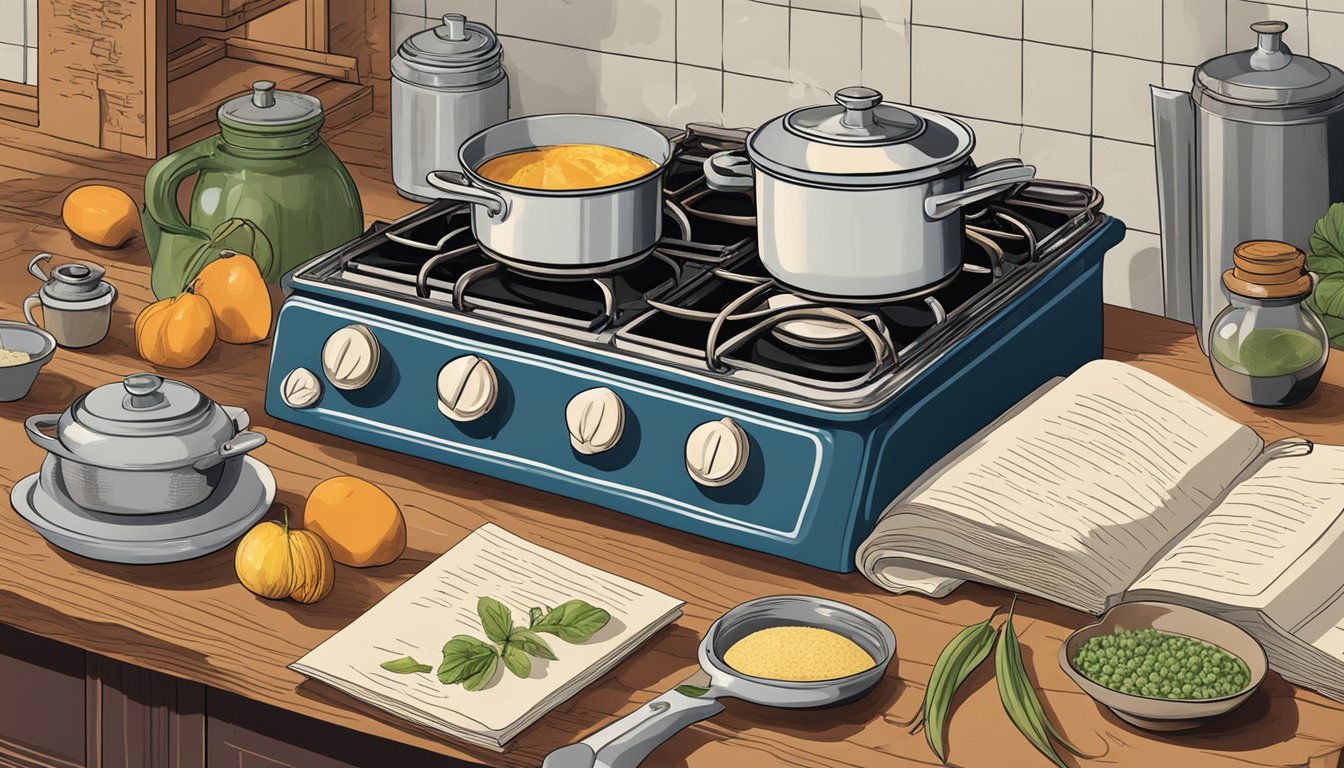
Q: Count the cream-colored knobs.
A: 5